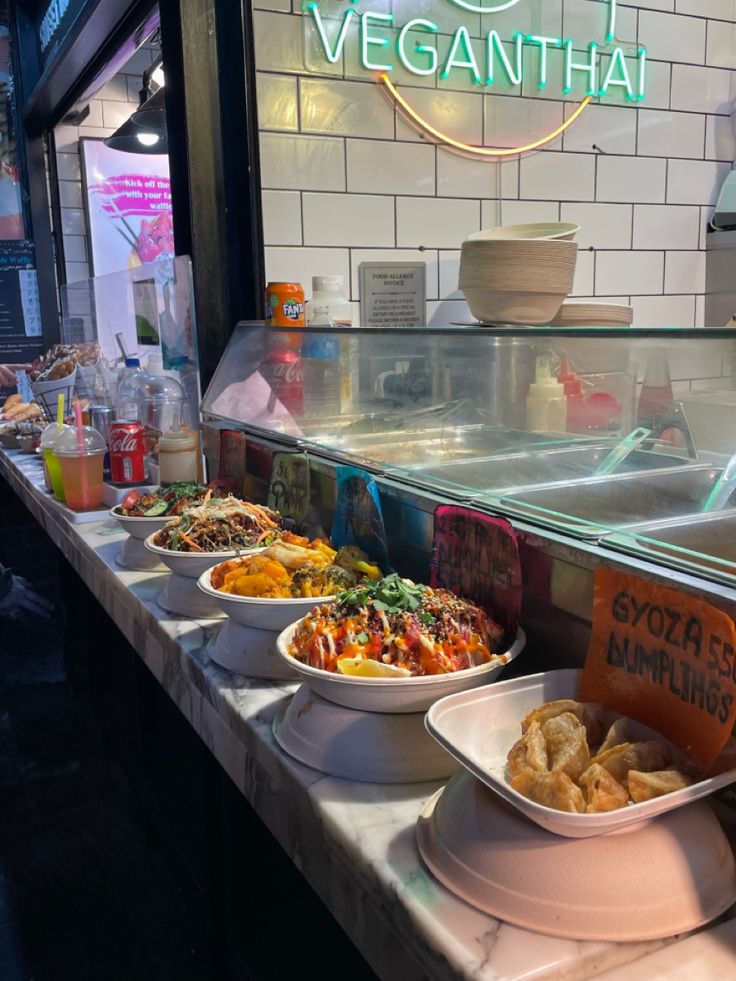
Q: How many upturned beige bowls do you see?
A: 5